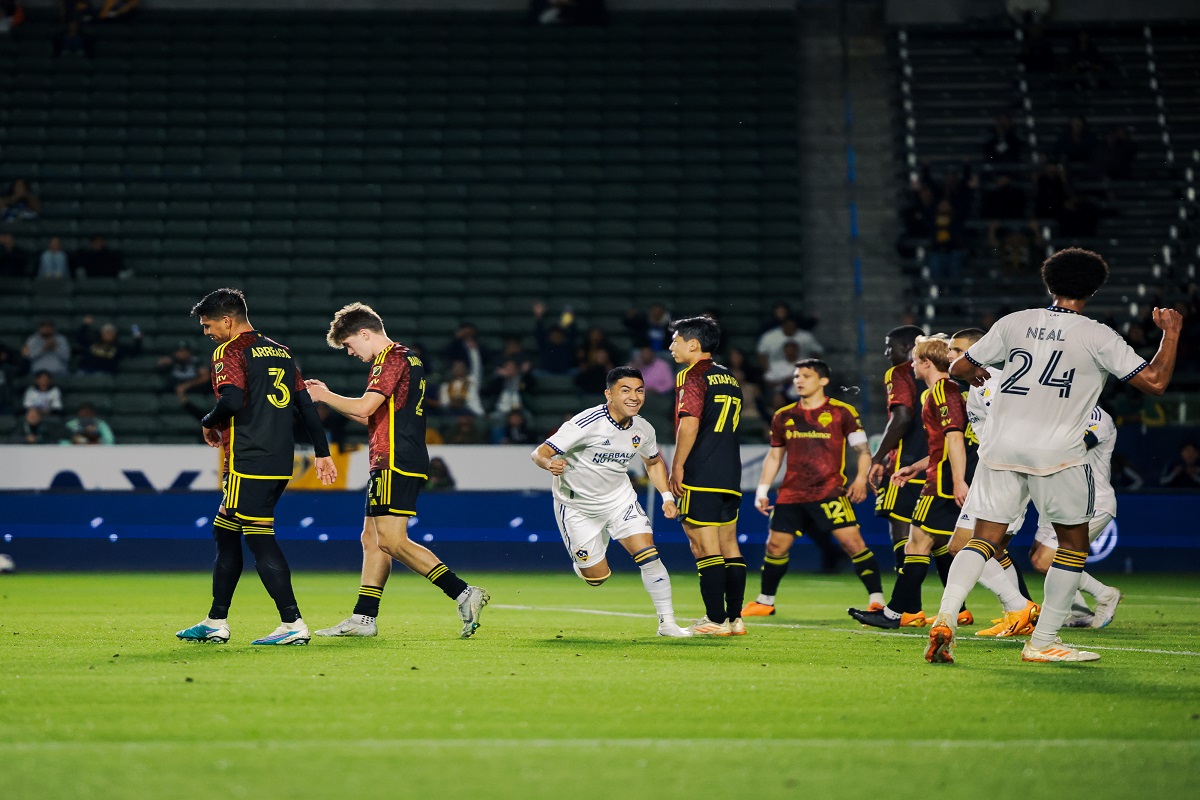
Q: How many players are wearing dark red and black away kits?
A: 6